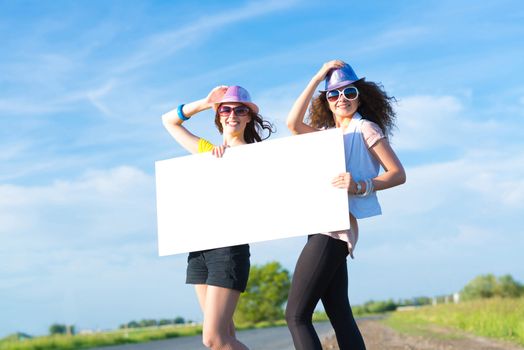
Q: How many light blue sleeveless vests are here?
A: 1